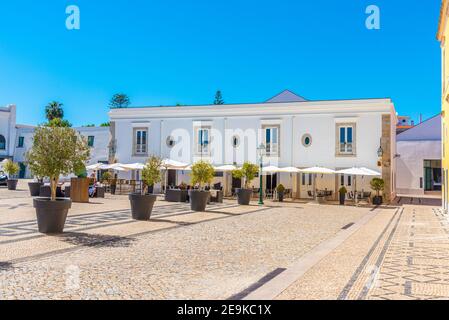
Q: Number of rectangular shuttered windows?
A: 4